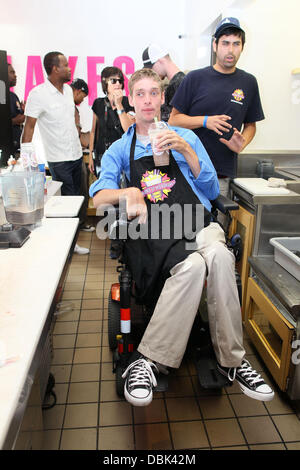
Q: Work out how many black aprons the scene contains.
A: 1